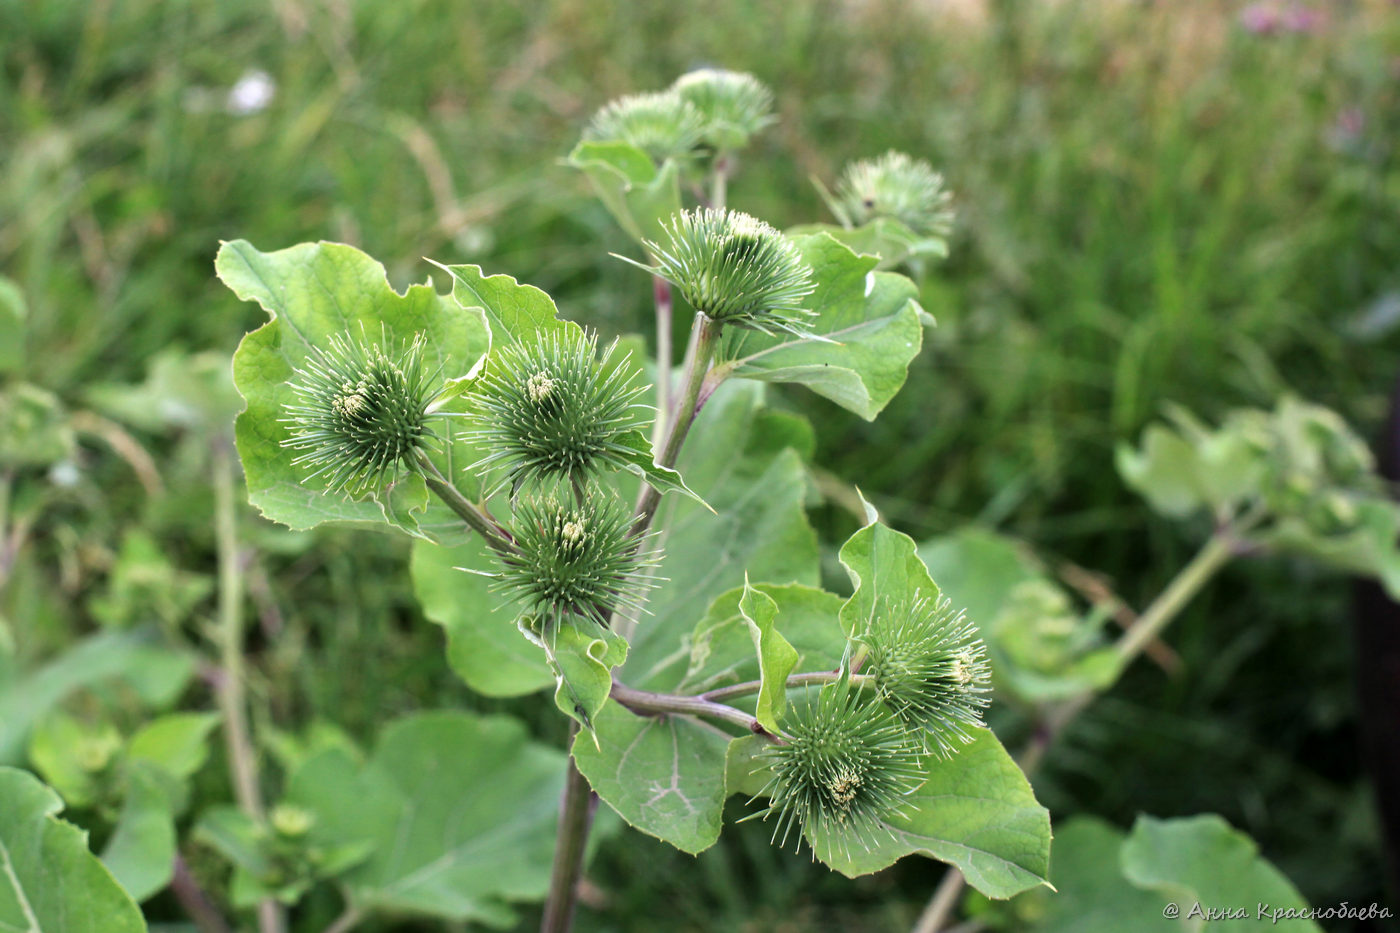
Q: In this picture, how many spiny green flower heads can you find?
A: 9